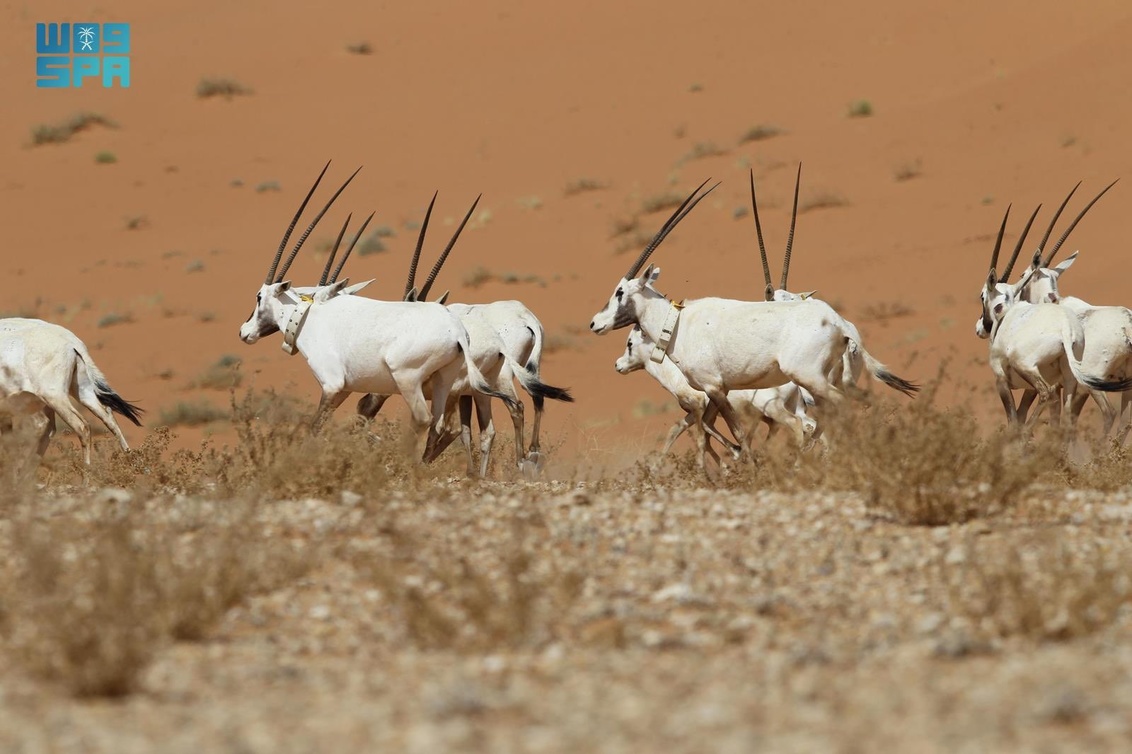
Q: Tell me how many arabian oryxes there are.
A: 9